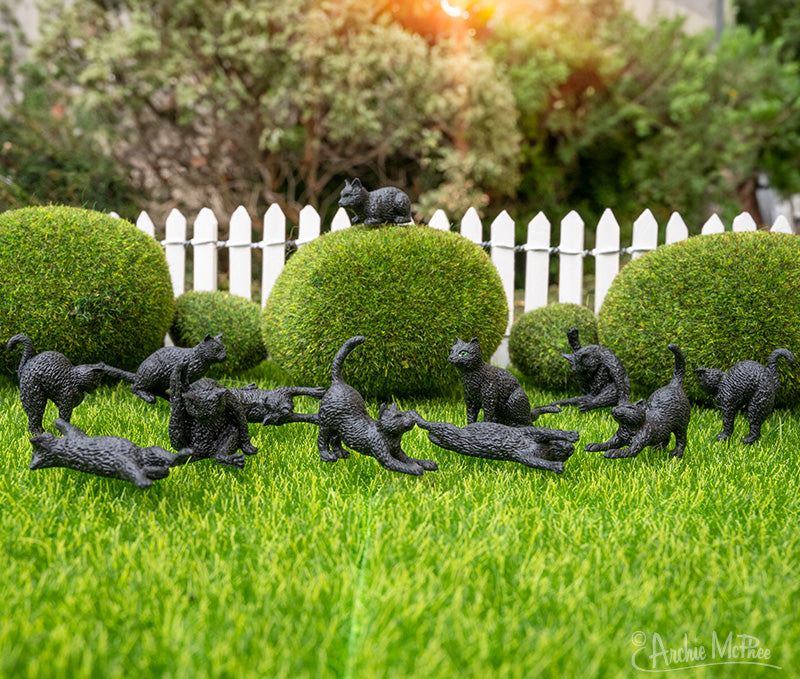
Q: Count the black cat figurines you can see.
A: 12